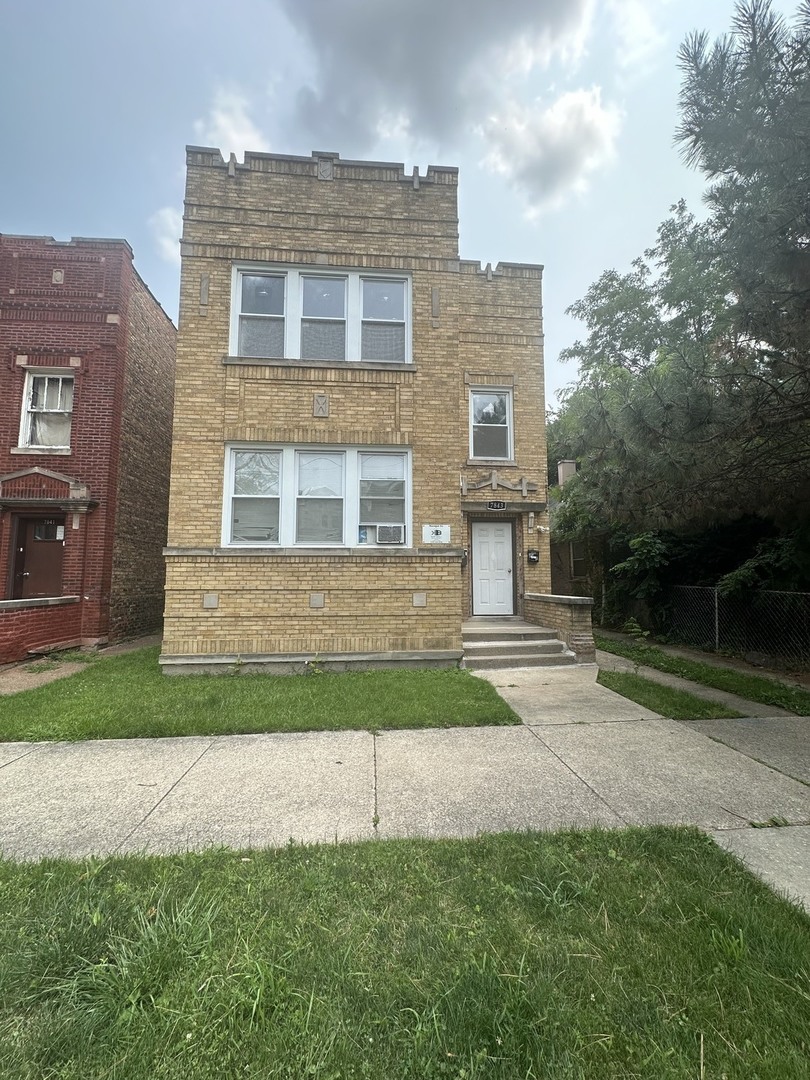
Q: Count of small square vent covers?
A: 3